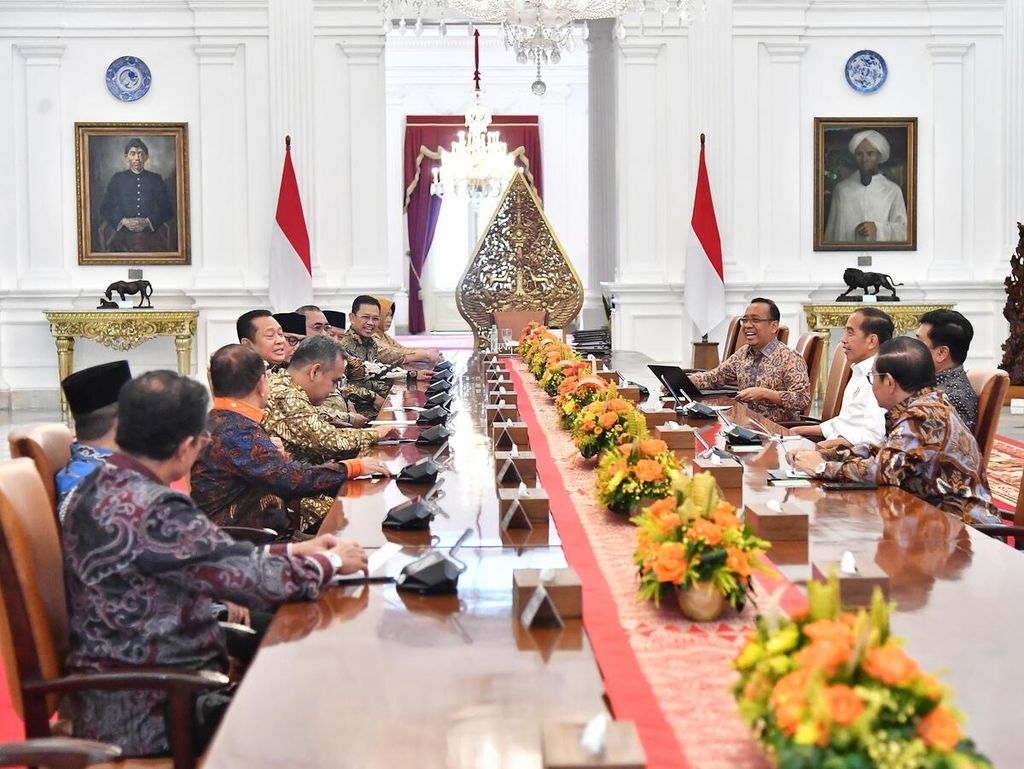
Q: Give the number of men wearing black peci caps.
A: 3